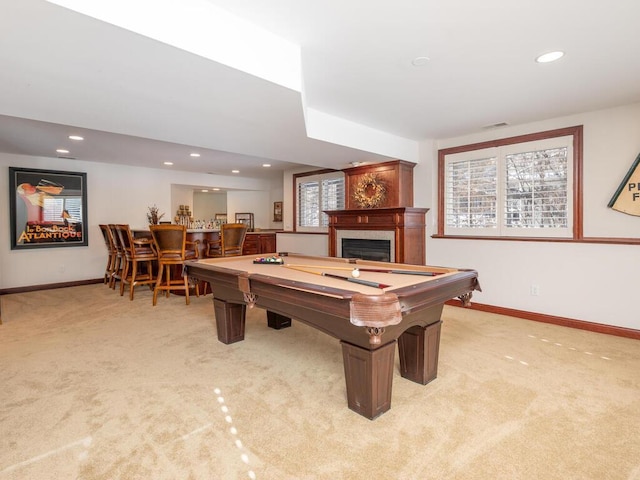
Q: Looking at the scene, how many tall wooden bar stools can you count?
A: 5